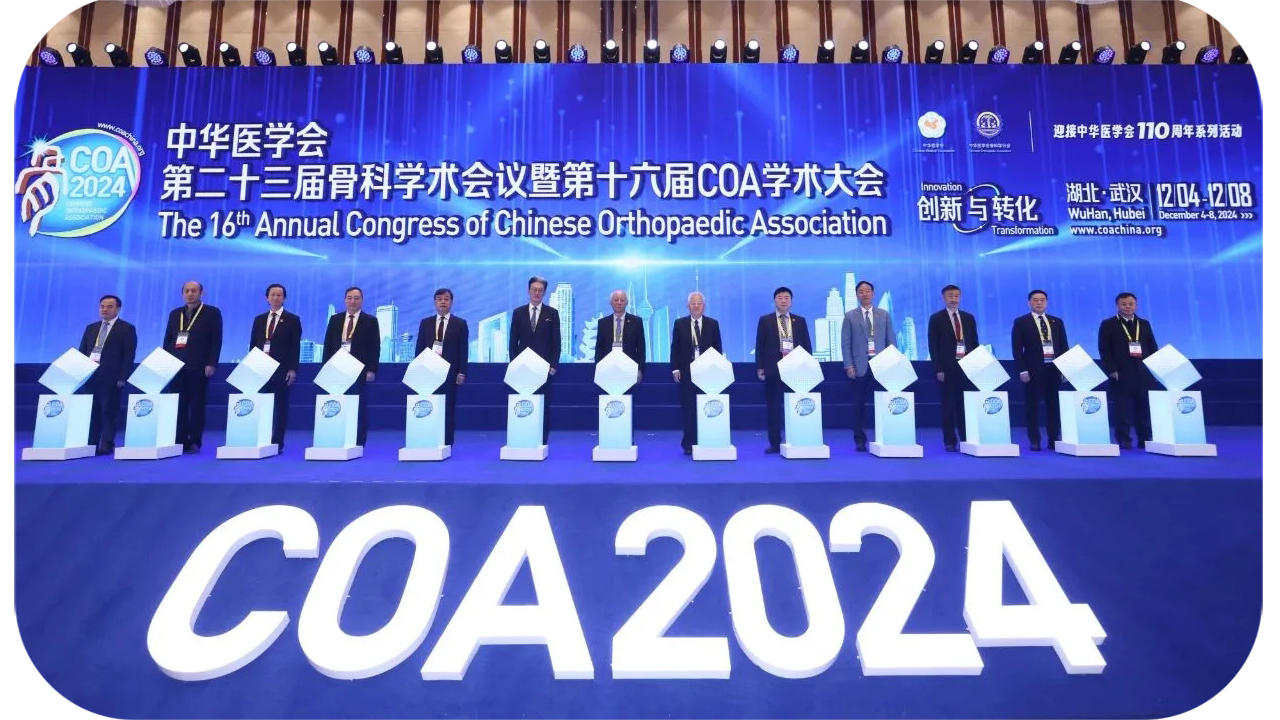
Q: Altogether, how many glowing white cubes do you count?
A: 13